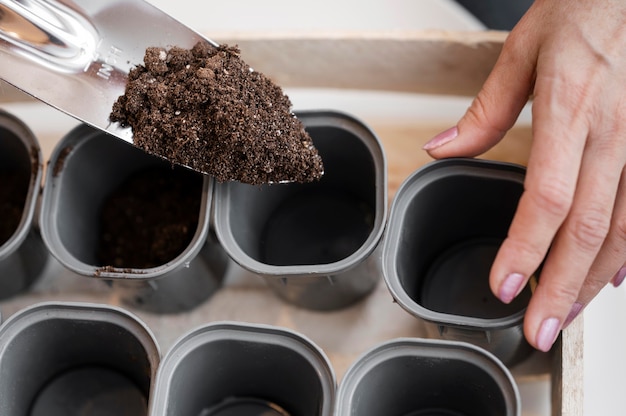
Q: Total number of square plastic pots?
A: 7